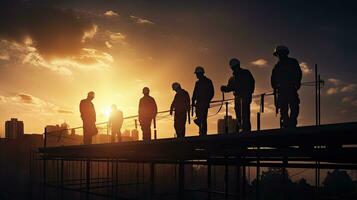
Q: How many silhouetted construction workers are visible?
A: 7